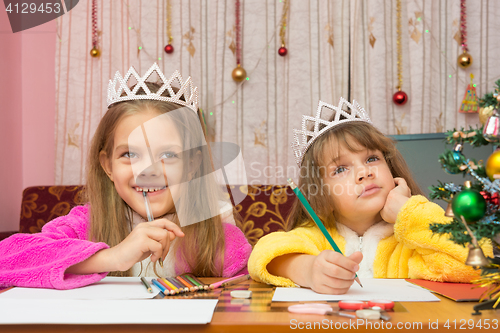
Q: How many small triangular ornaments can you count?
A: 1